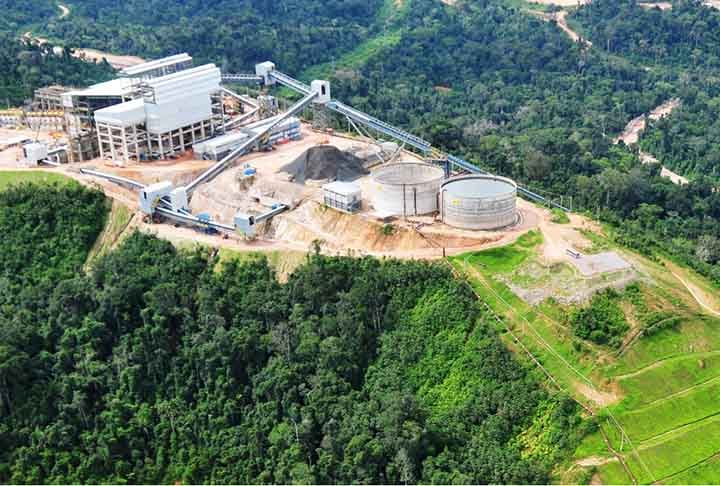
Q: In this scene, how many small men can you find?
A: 0